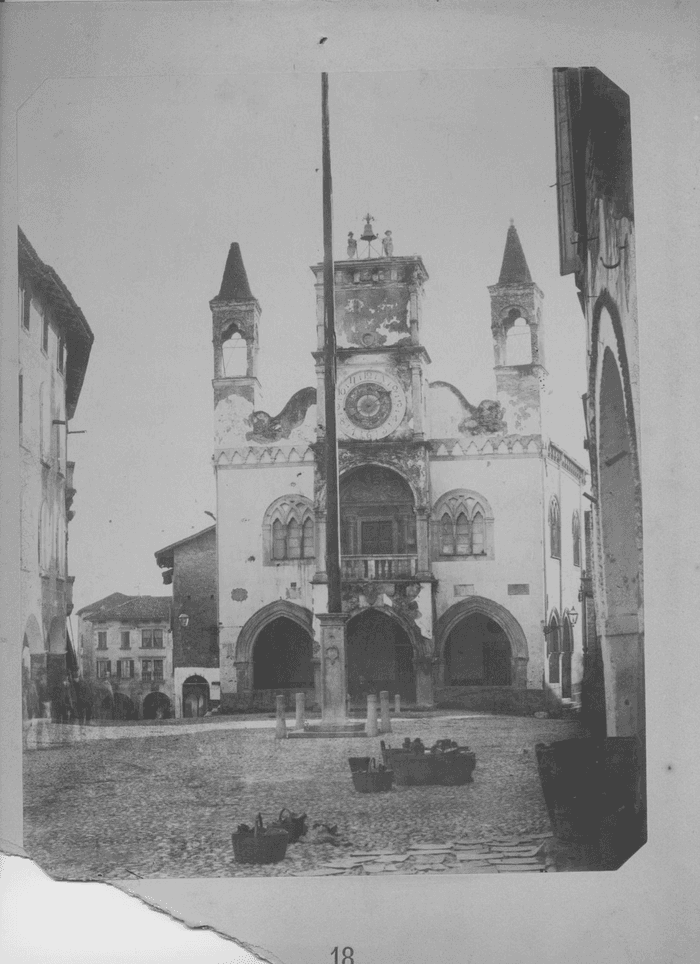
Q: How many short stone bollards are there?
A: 5